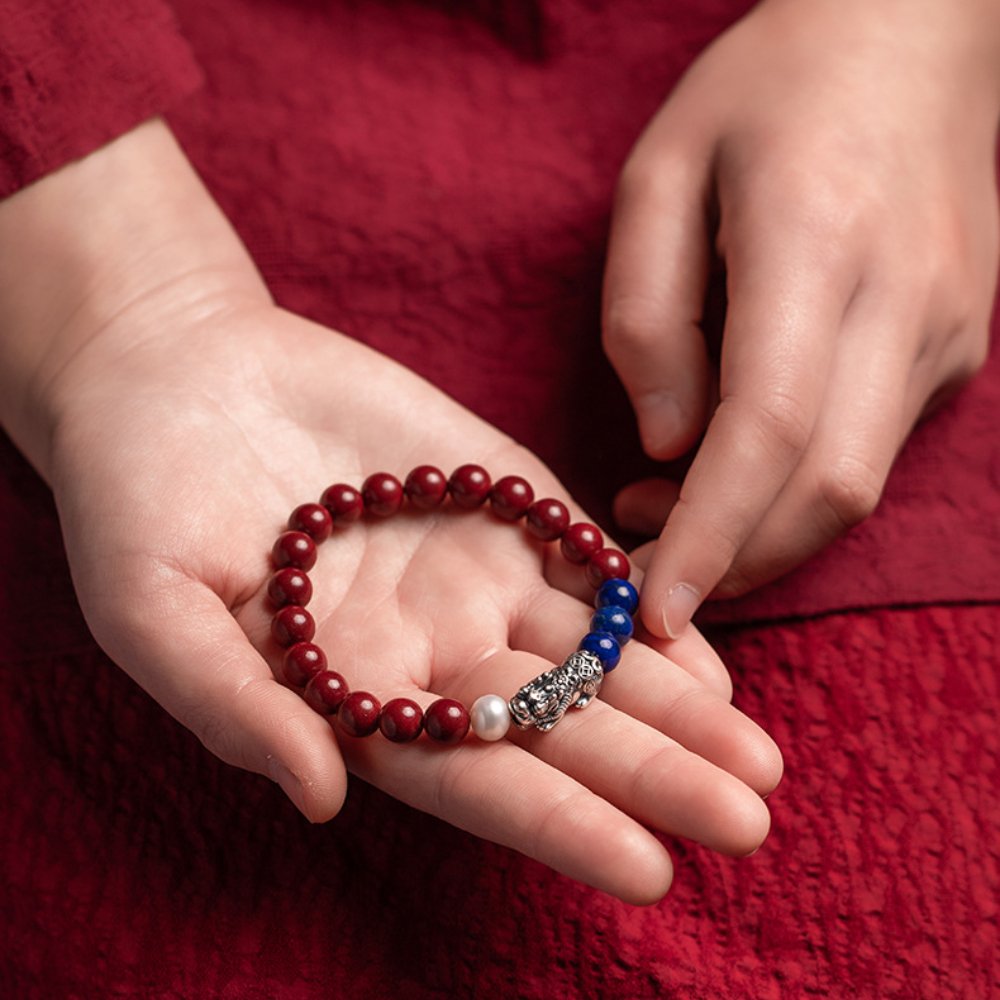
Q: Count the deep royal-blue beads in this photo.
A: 3